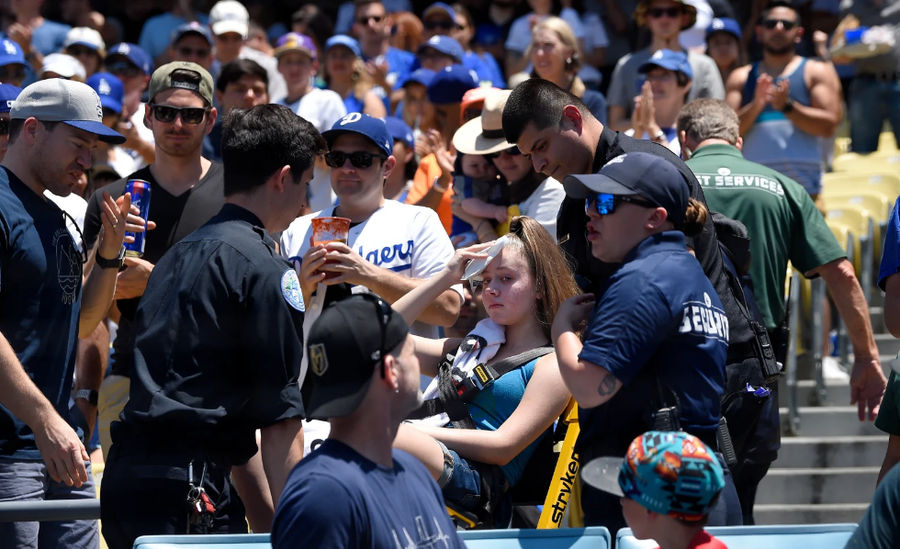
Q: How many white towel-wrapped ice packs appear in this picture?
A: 1